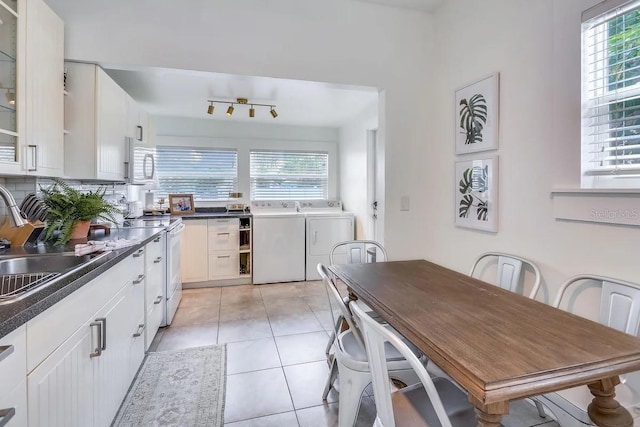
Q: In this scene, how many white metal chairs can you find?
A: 5